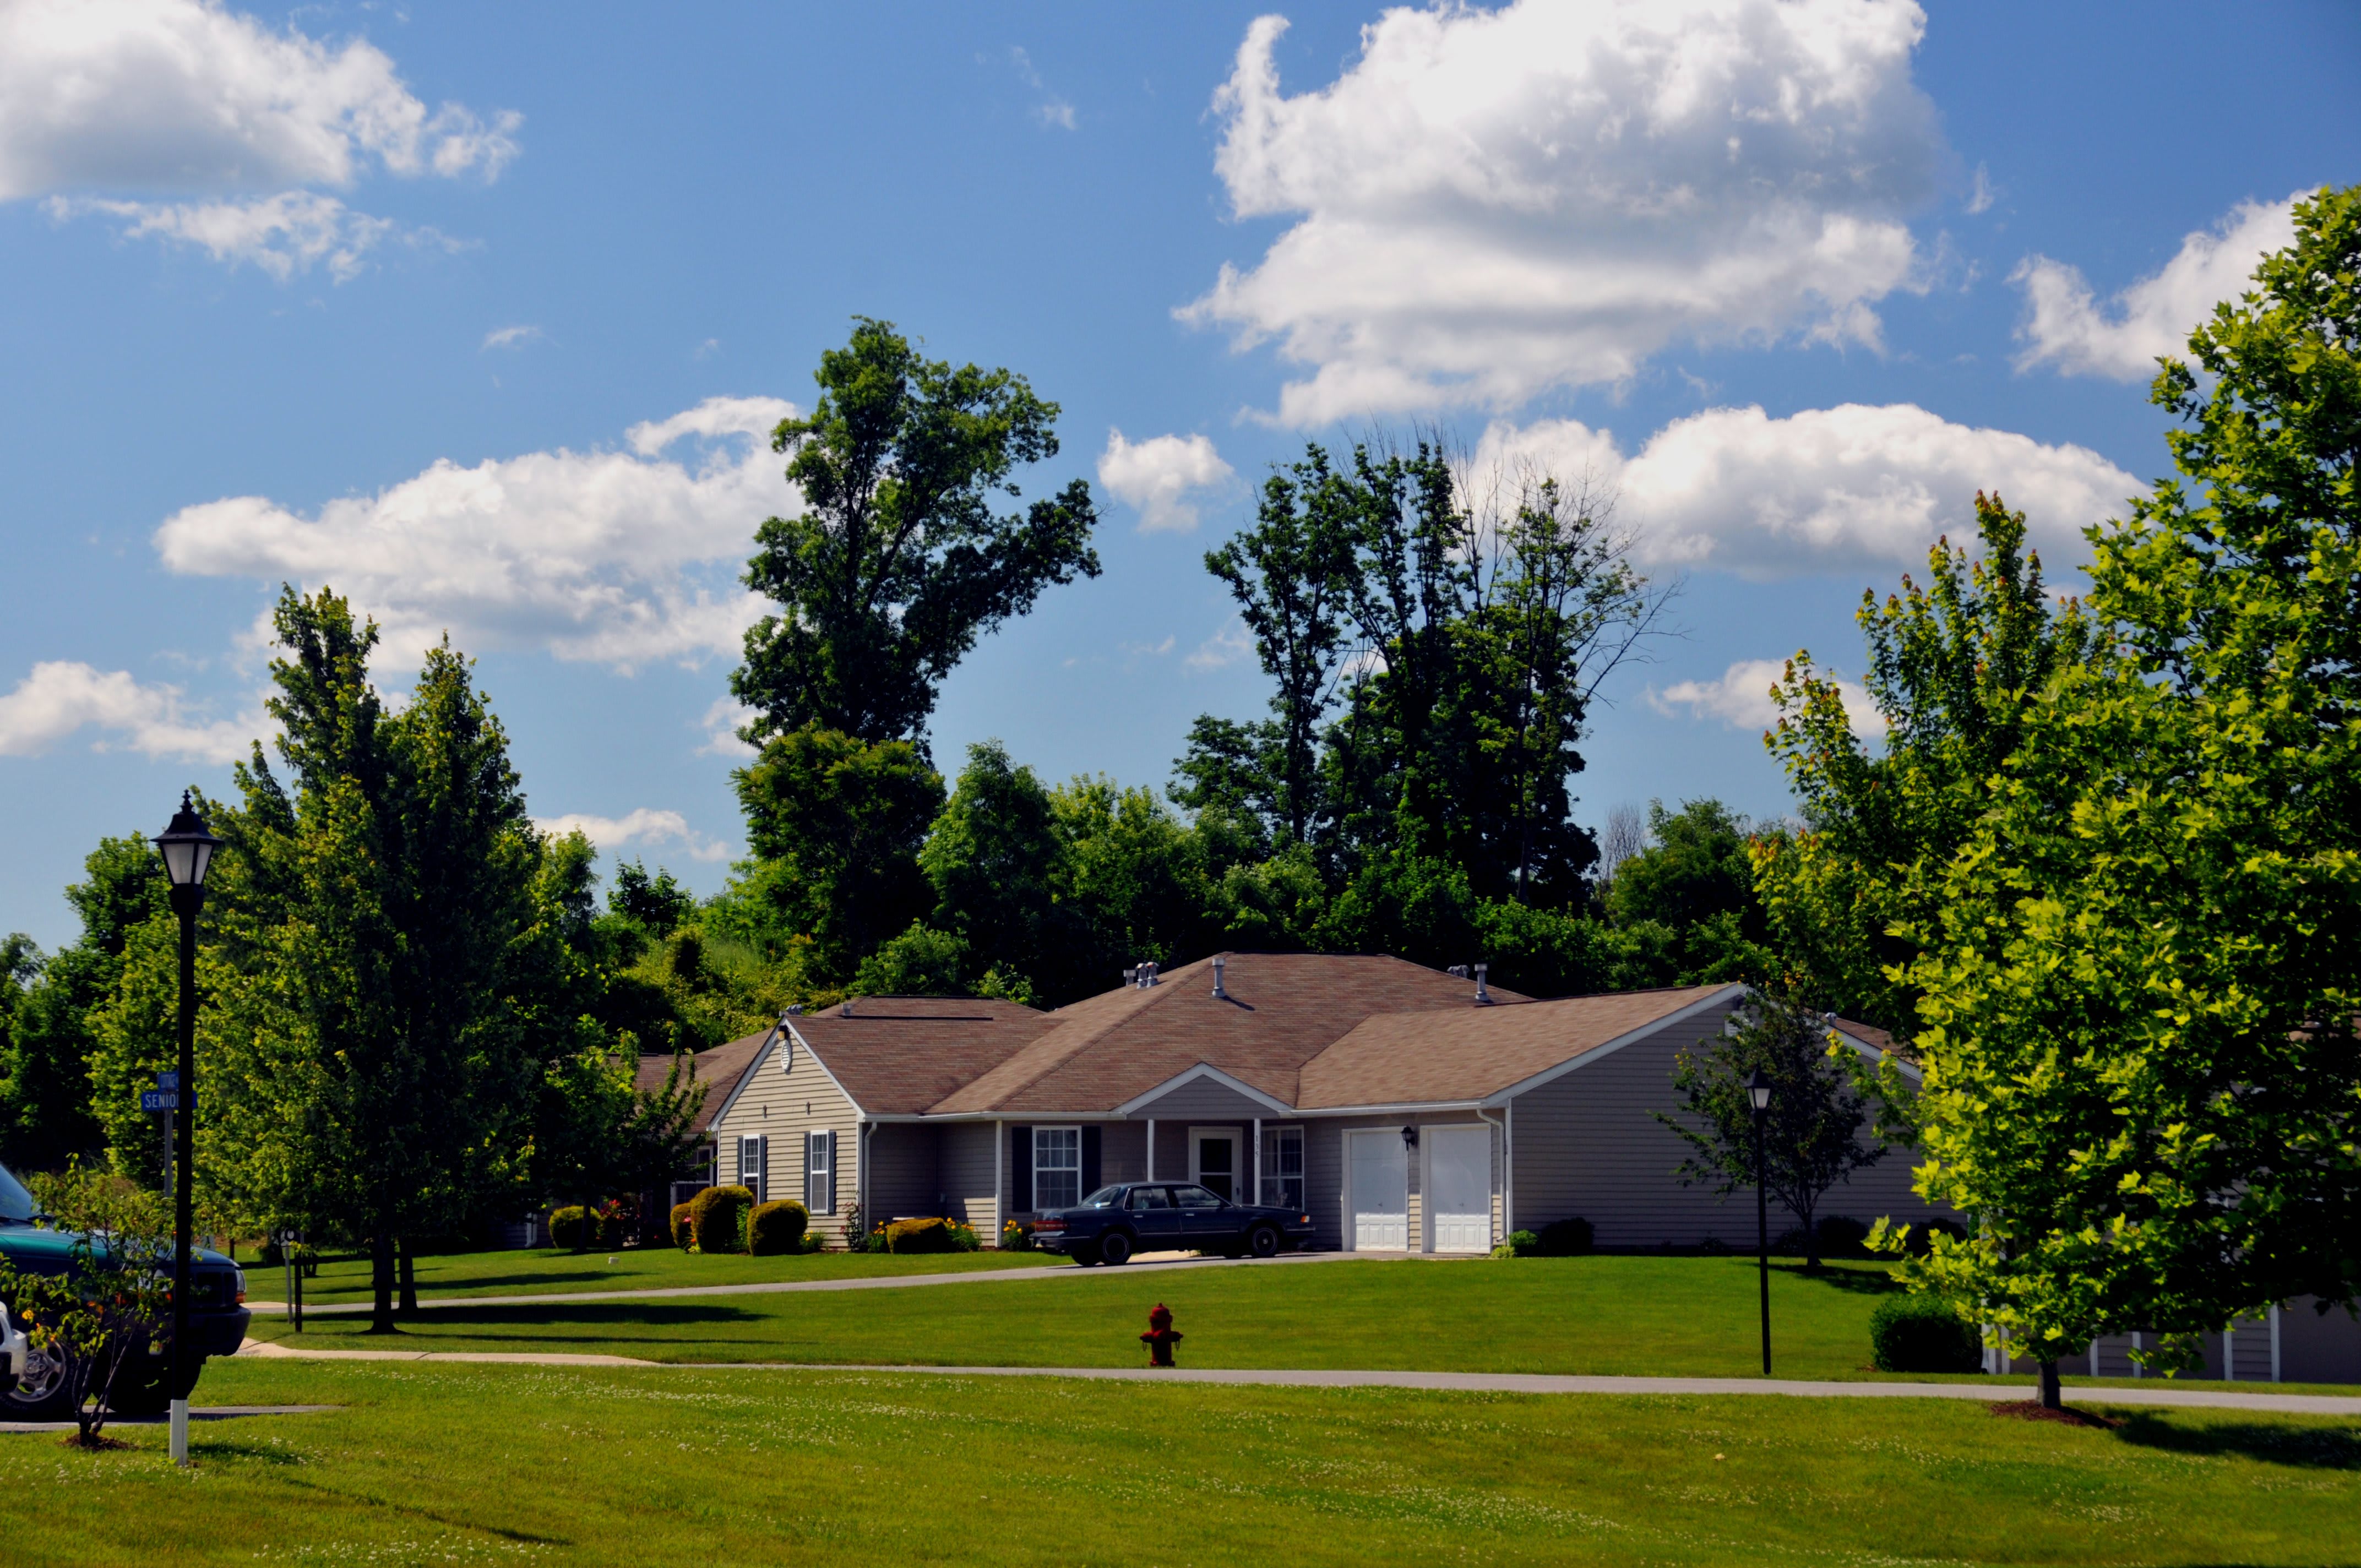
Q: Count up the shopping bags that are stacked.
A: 0